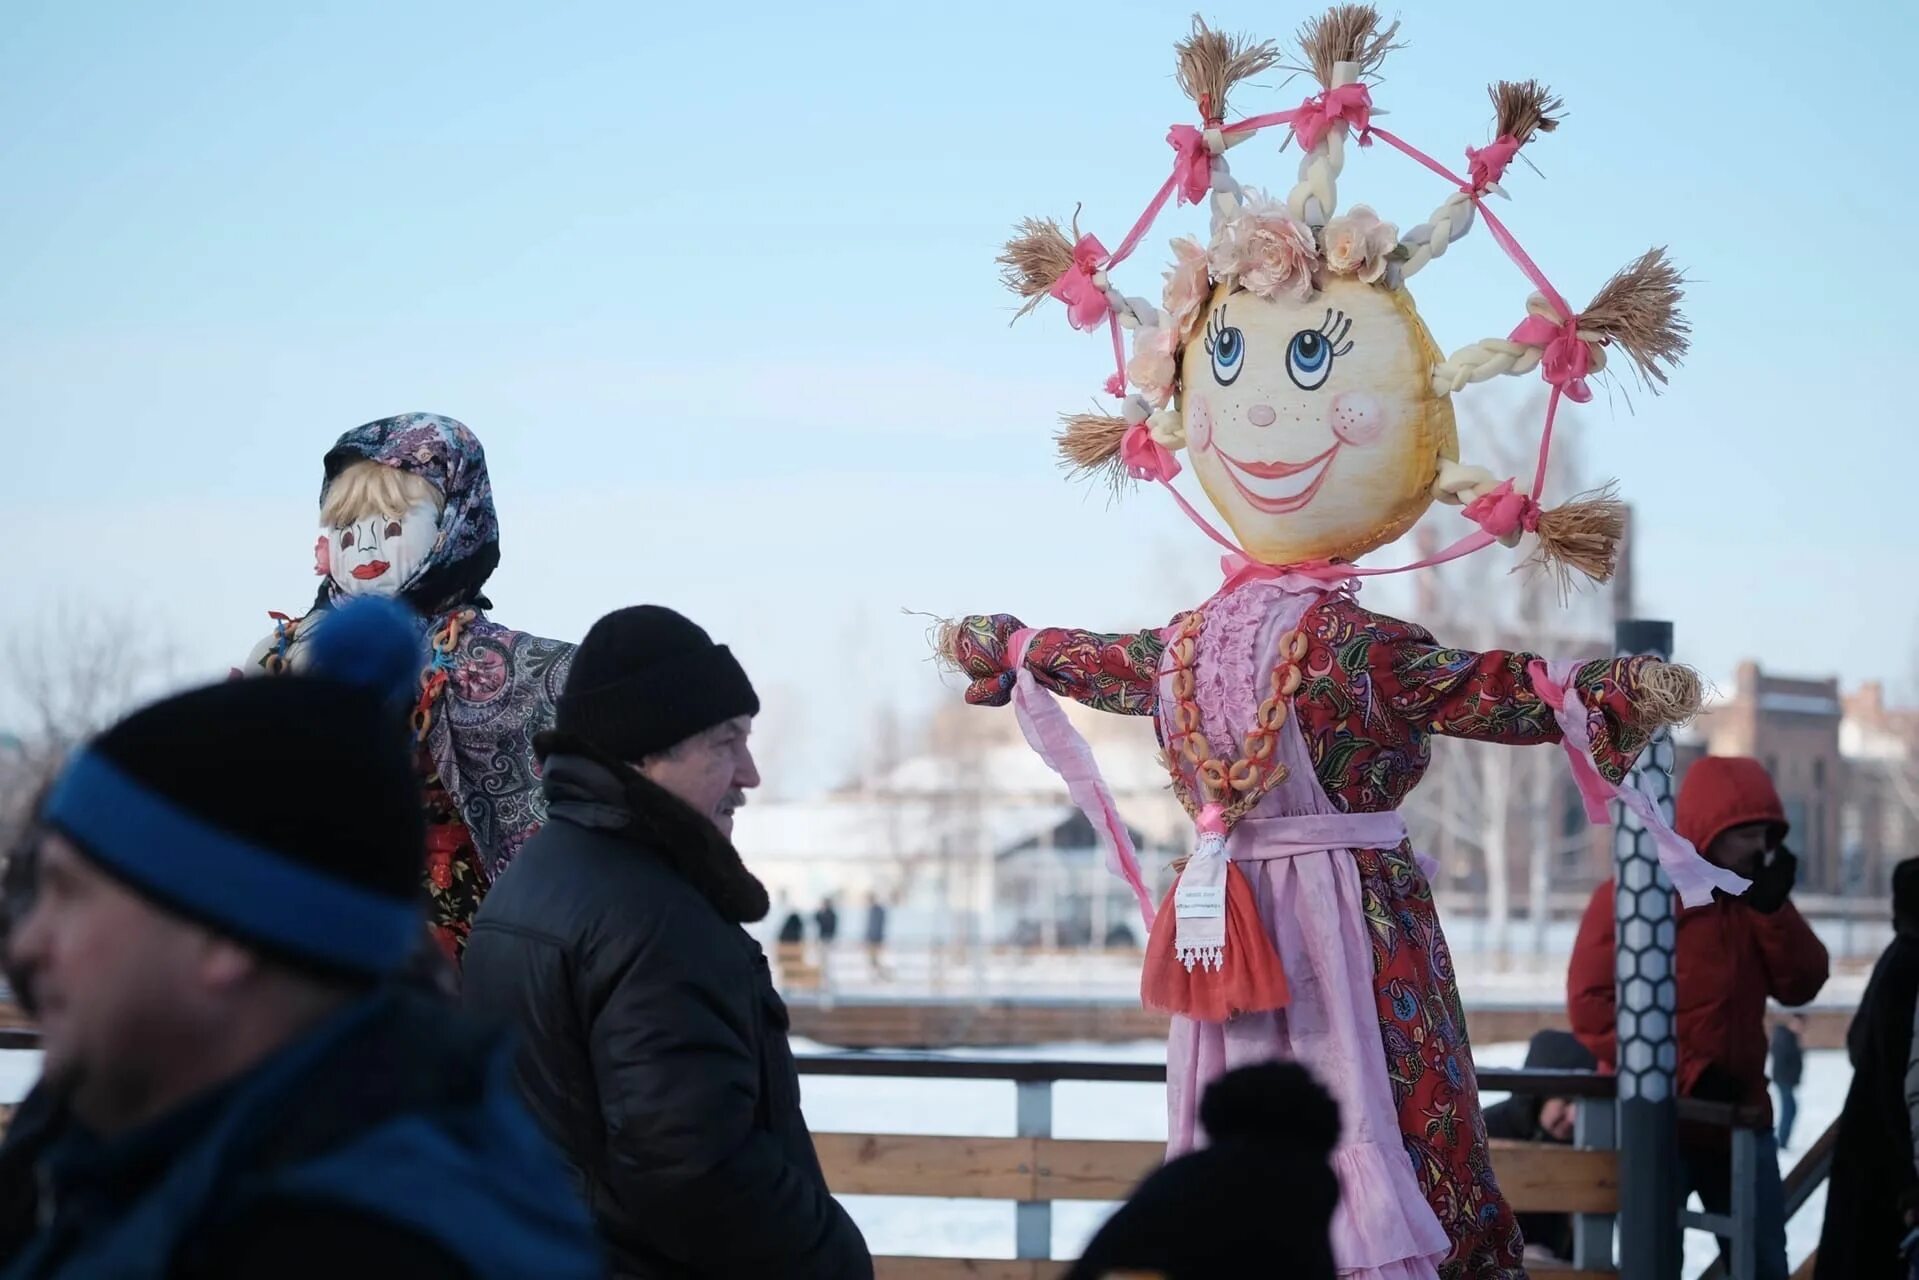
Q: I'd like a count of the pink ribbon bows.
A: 7